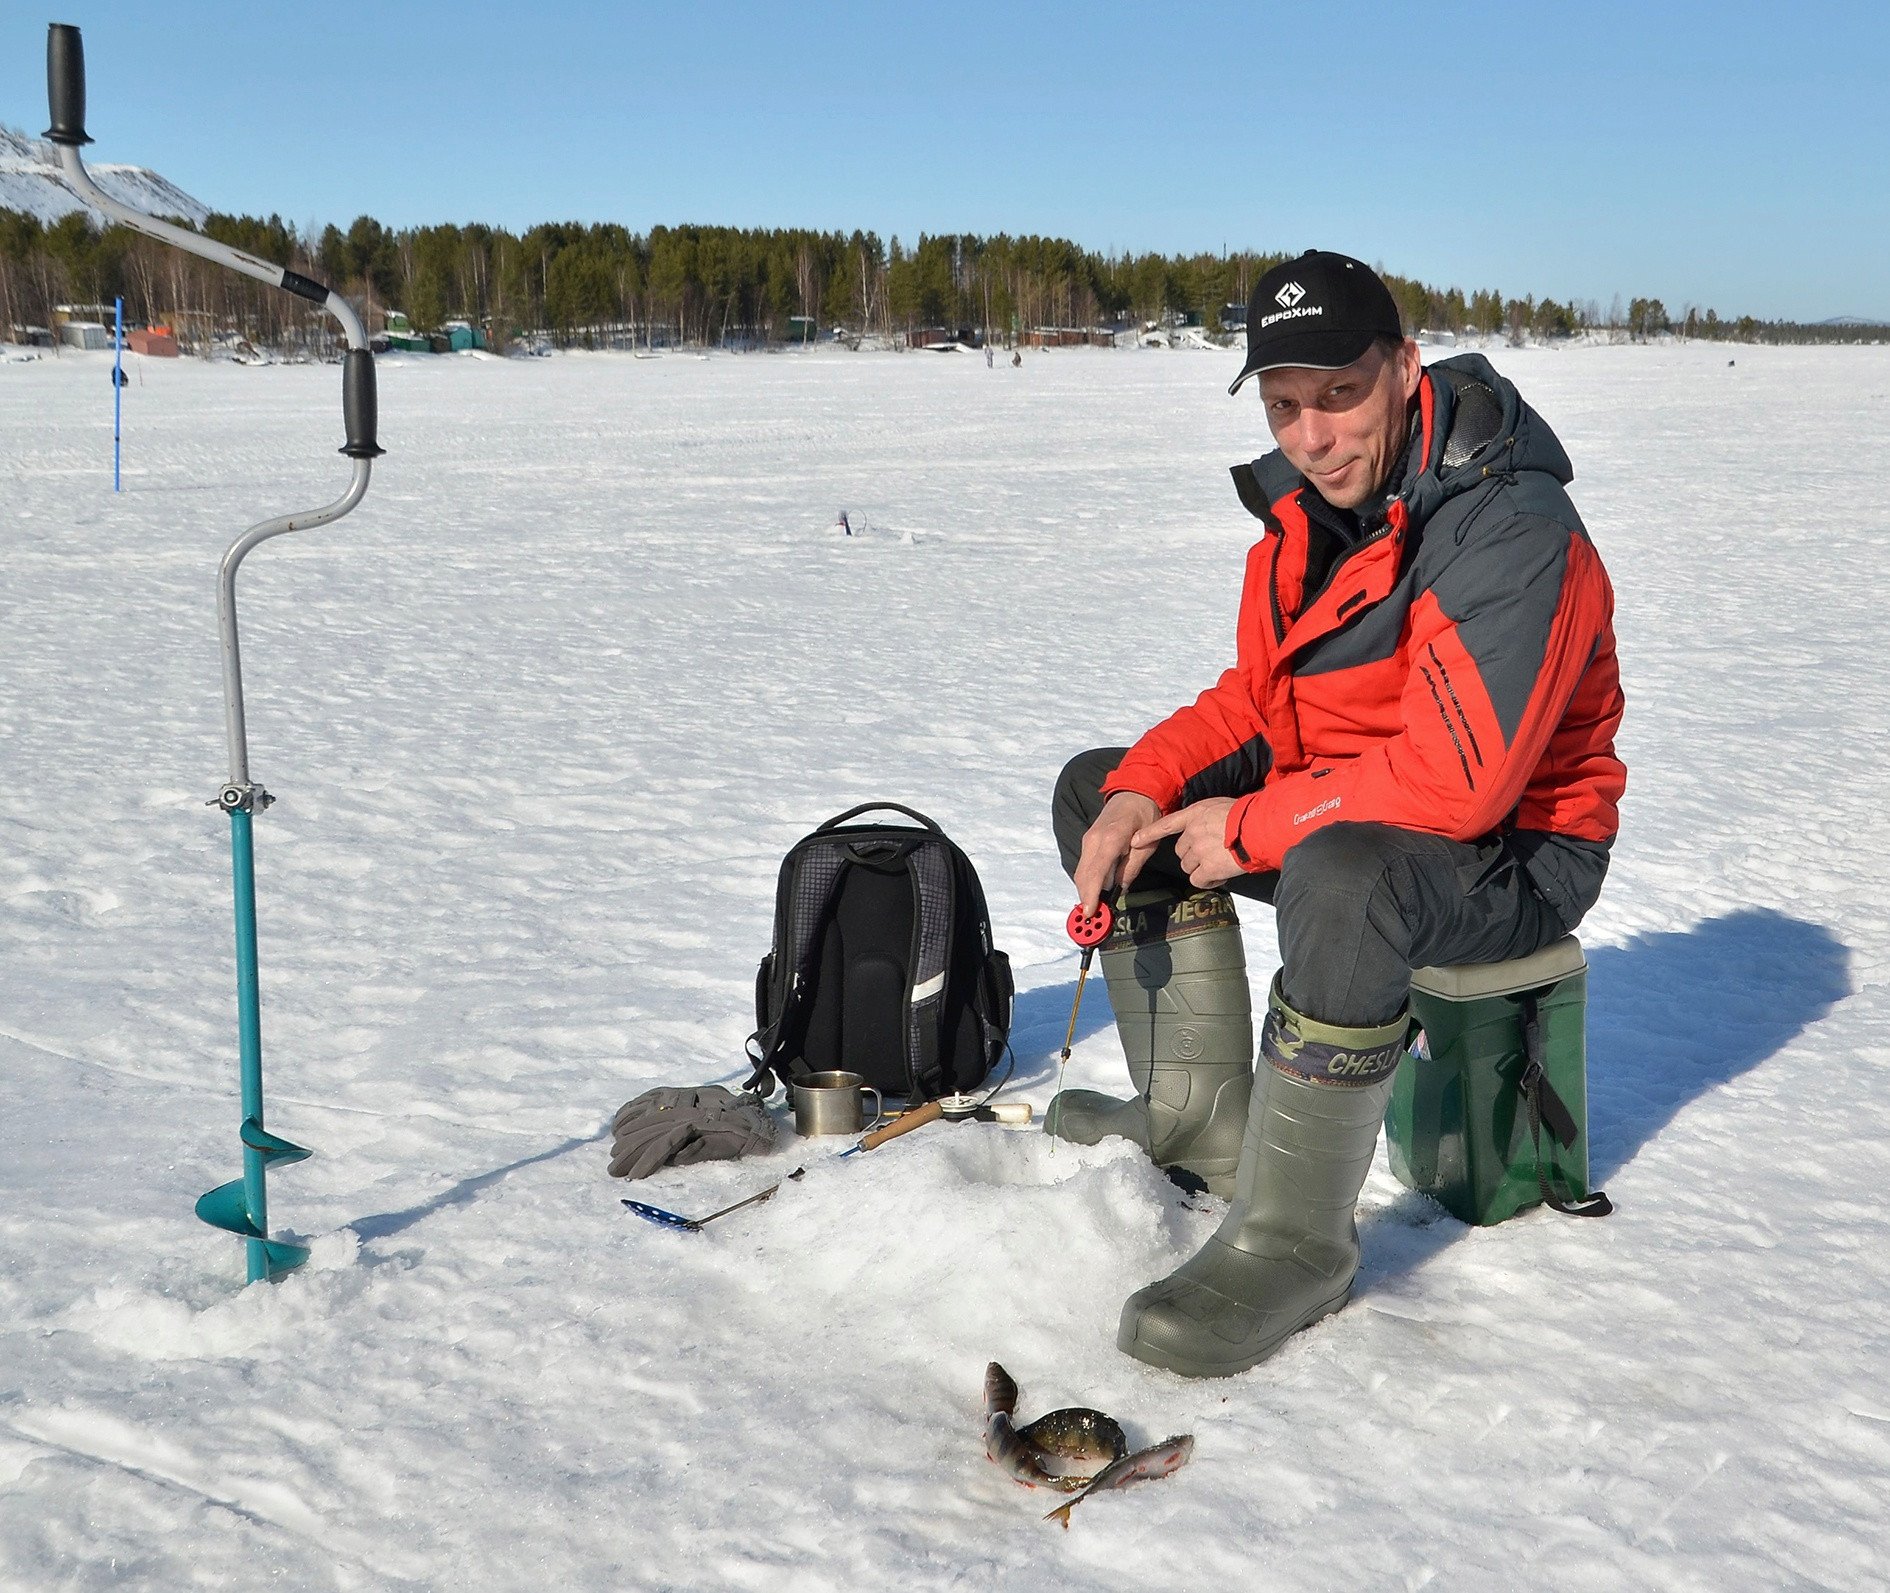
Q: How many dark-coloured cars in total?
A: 0